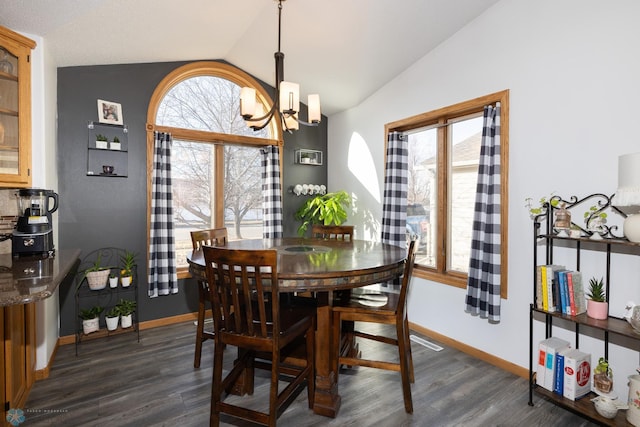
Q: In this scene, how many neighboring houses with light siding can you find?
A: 1